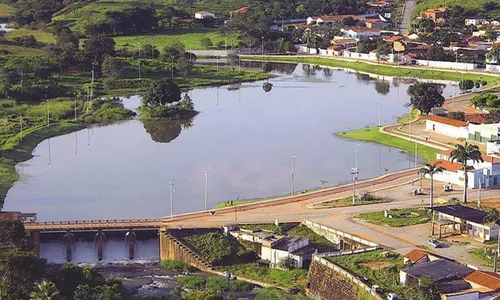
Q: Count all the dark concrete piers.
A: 3